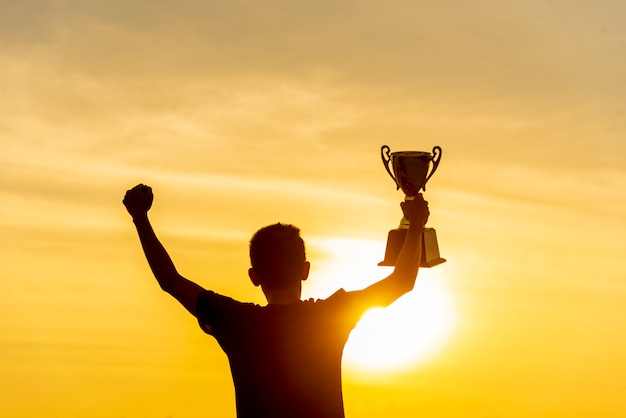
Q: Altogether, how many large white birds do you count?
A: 0